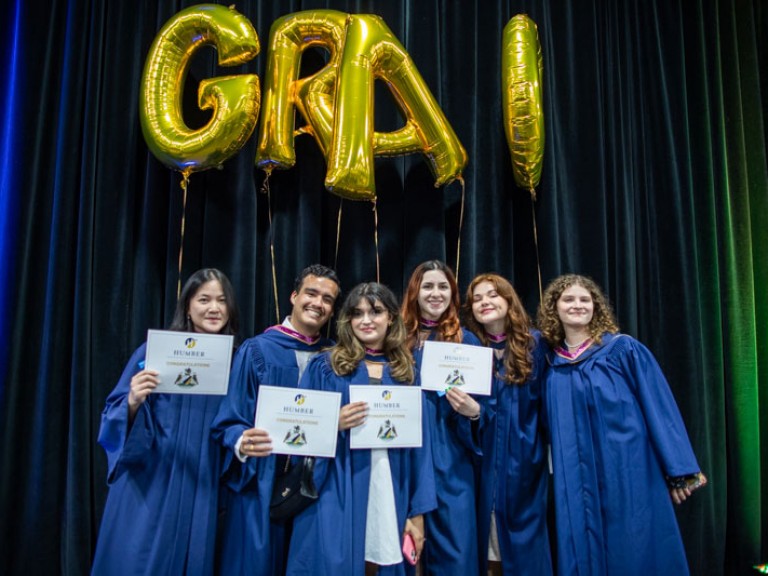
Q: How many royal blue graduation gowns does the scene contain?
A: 6